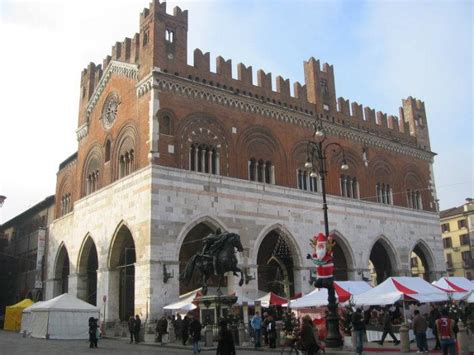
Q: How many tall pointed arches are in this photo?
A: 8